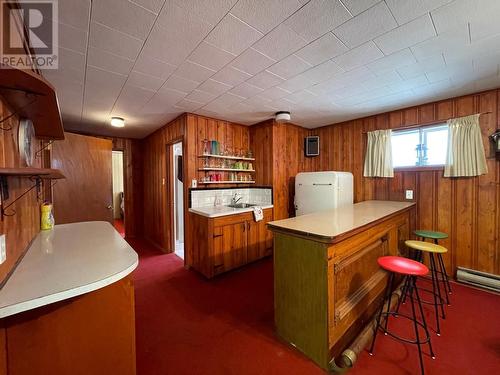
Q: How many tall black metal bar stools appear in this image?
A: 3